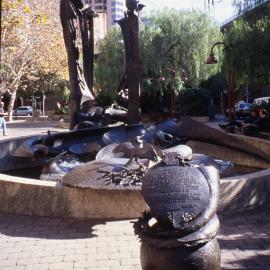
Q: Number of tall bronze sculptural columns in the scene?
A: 3